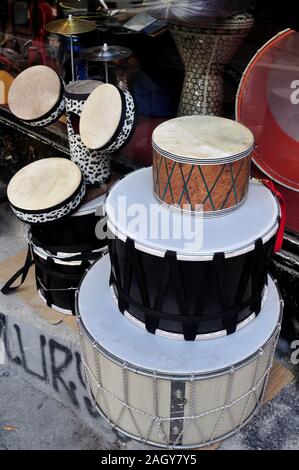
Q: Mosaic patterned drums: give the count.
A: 1